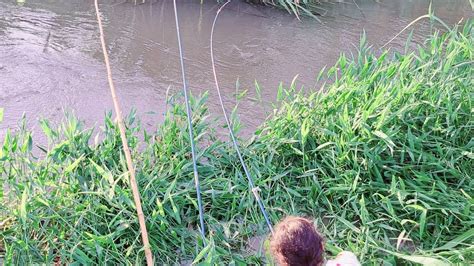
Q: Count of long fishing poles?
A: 3